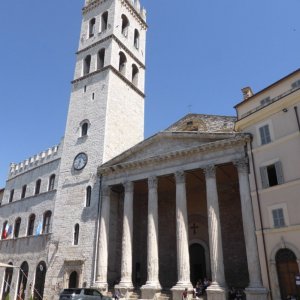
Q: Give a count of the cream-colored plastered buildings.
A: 1